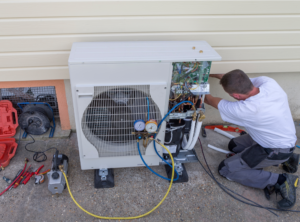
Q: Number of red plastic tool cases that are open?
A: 1